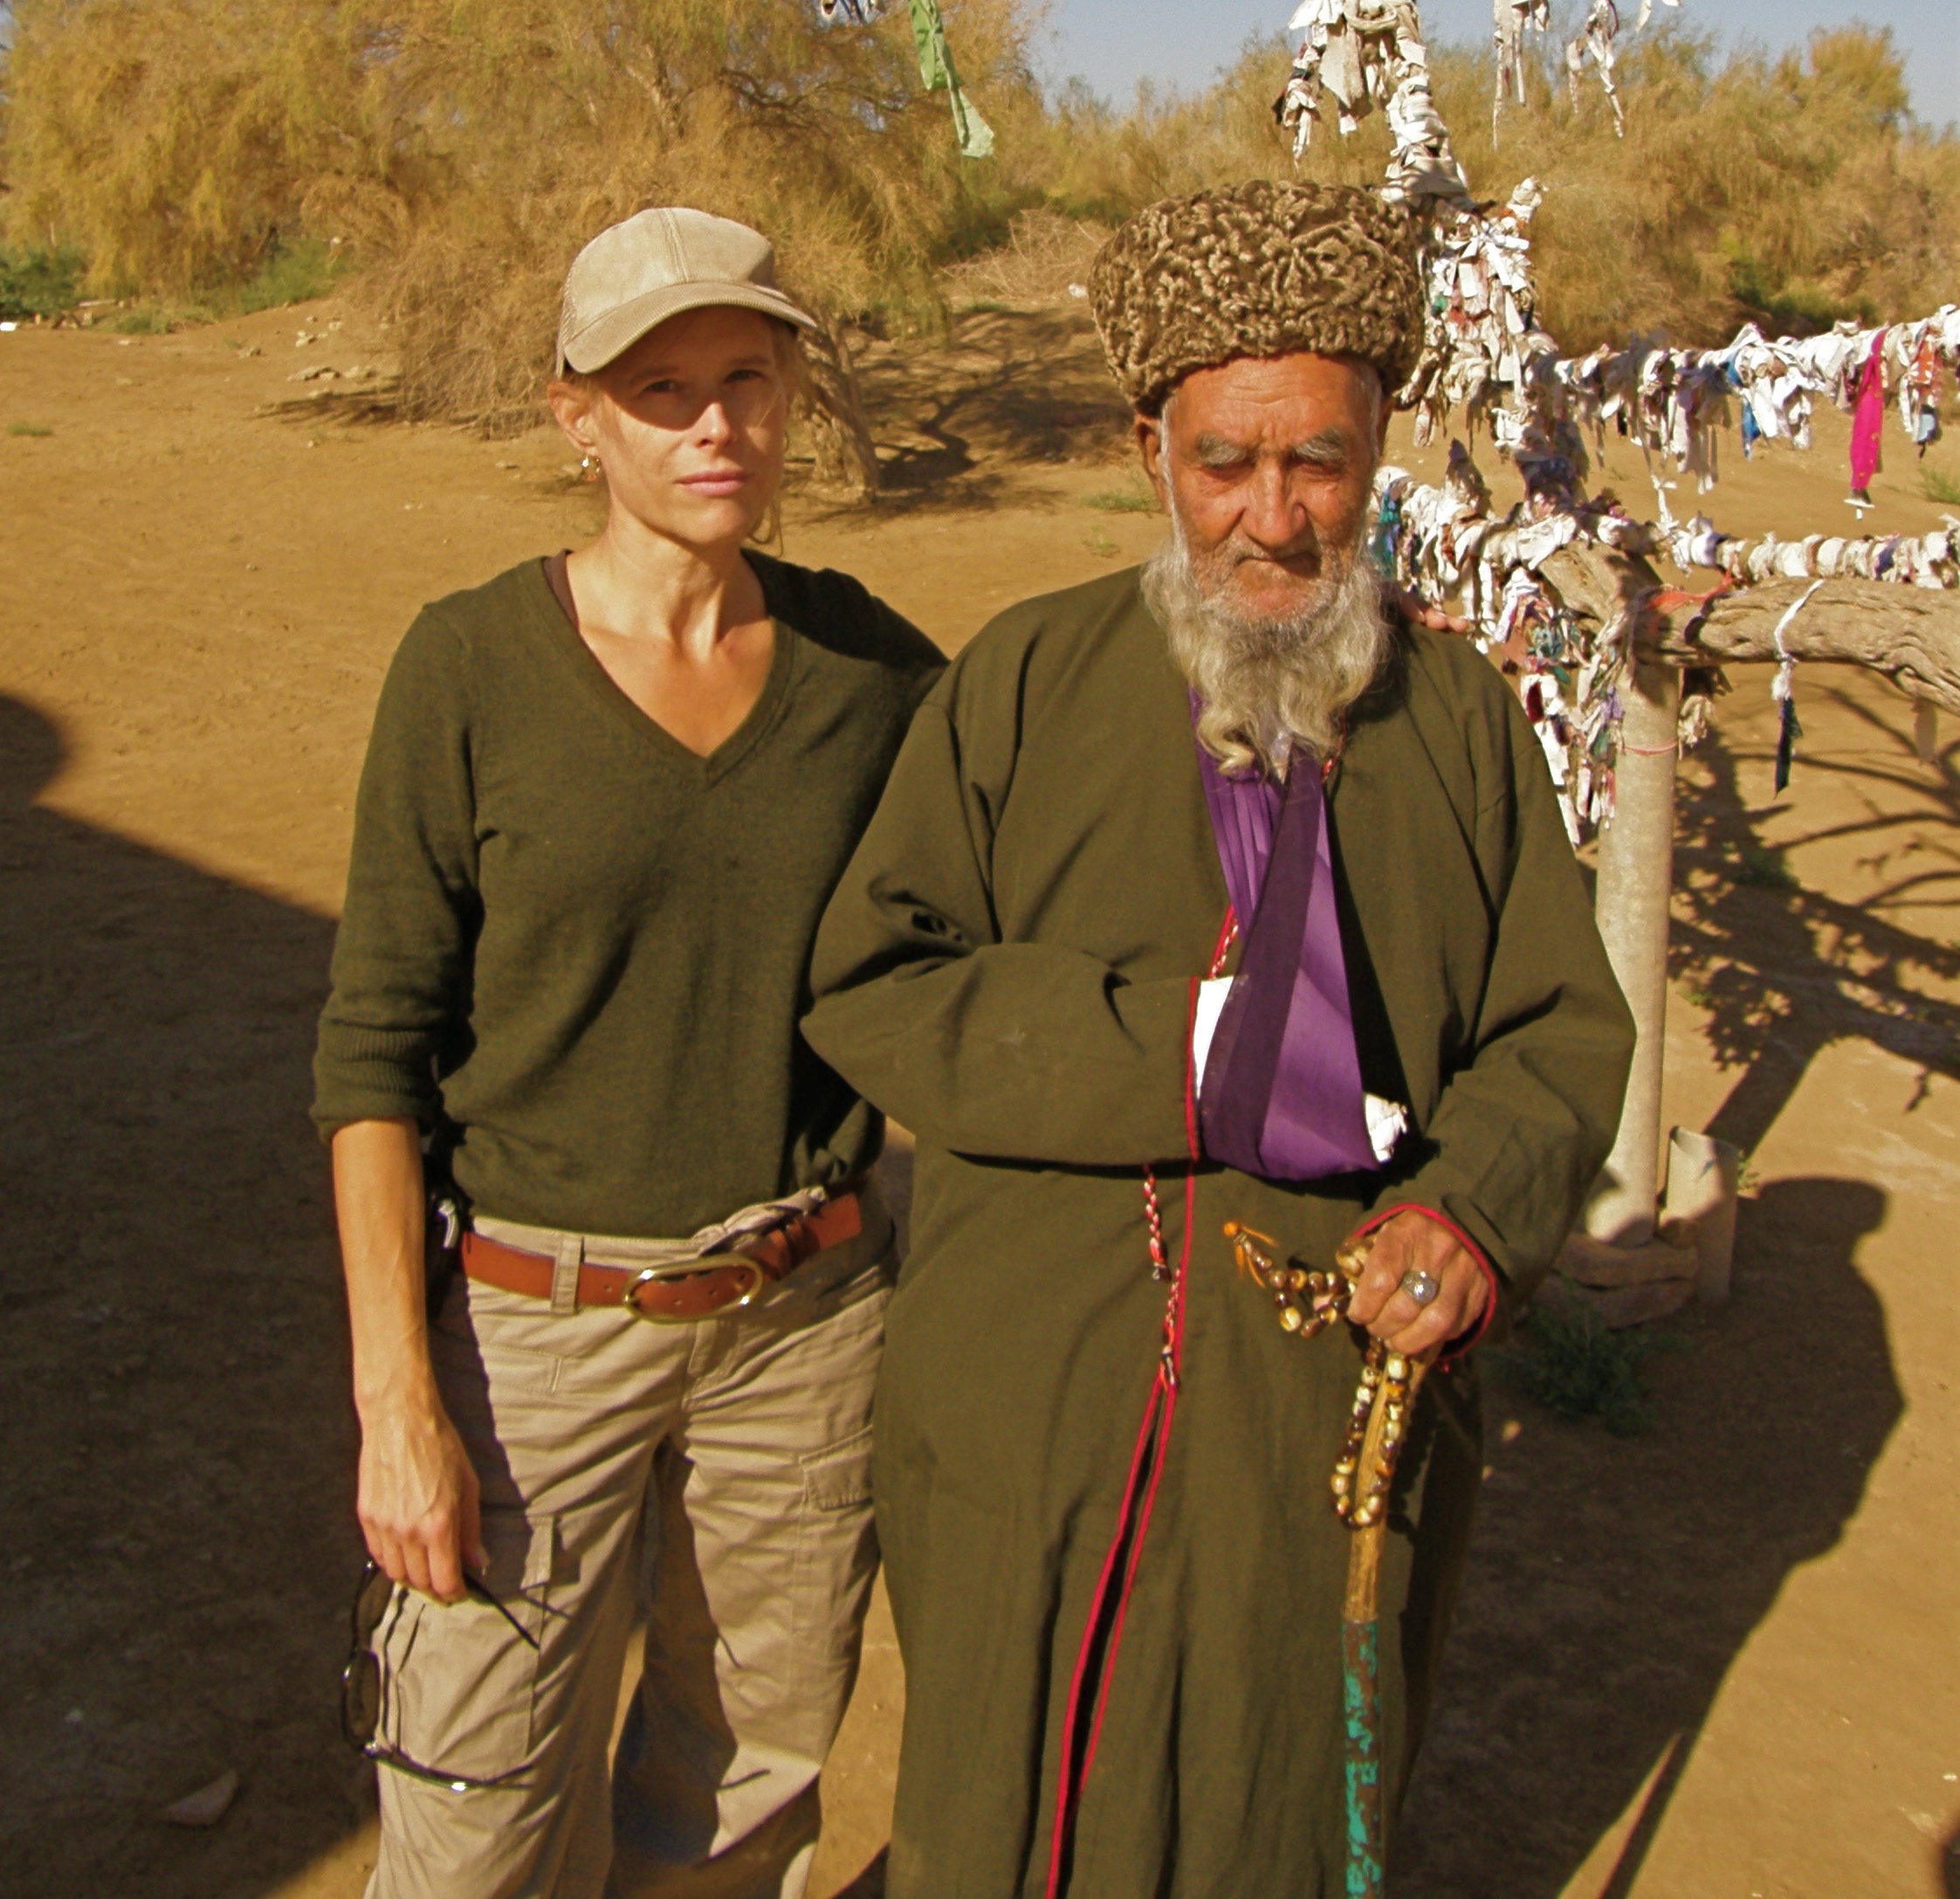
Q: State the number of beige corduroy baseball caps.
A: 1